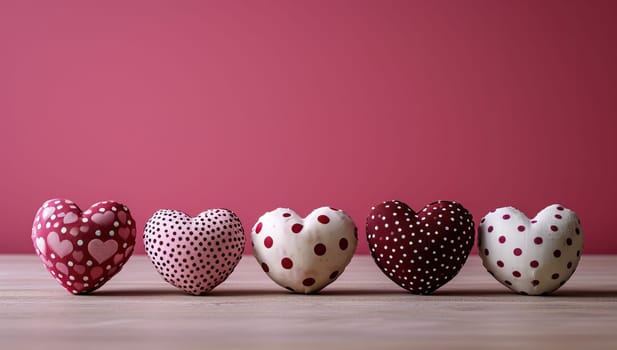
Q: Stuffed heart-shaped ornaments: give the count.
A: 5